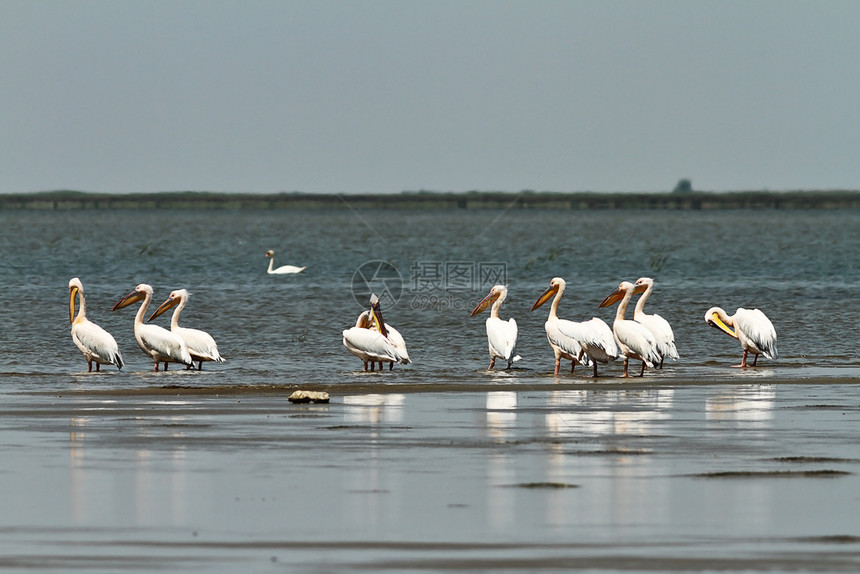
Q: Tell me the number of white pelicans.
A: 11